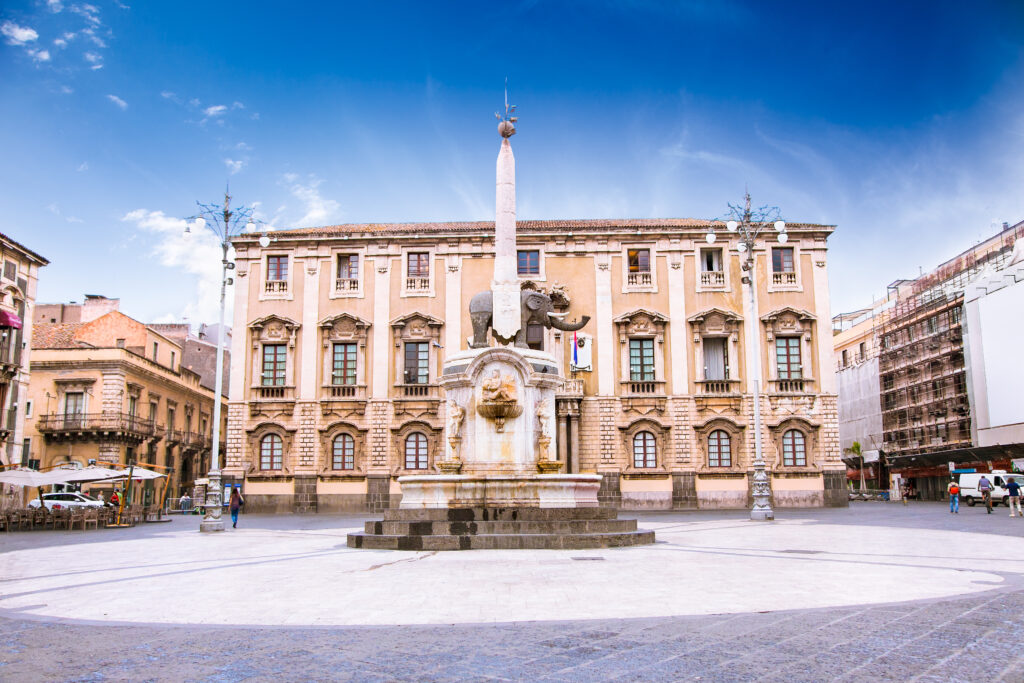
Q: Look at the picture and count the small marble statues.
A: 3